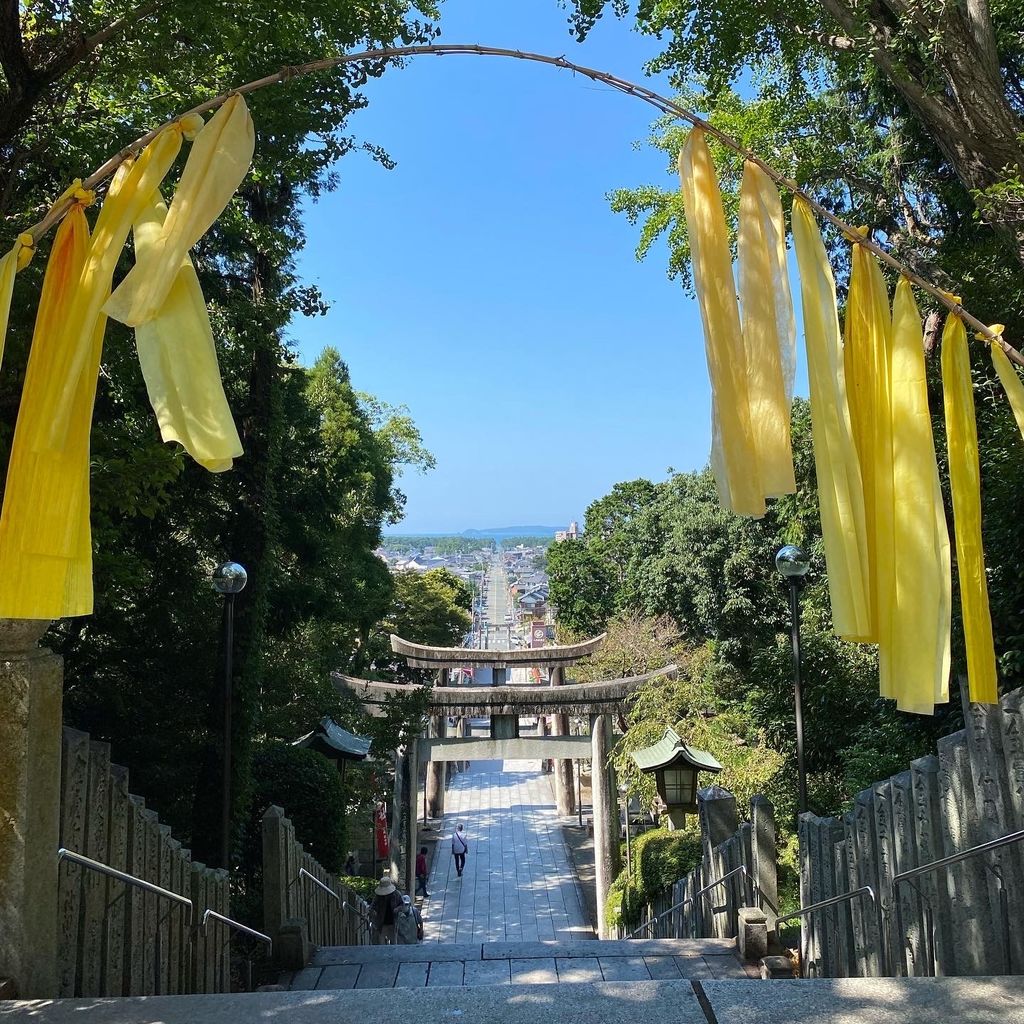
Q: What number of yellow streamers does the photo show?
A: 12